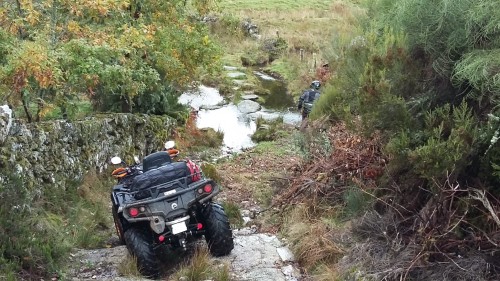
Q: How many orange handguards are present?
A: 2